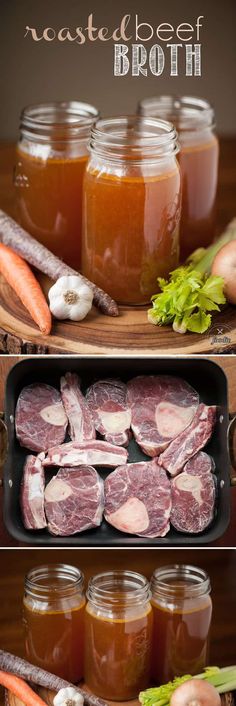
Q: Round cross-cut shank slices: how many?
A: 6